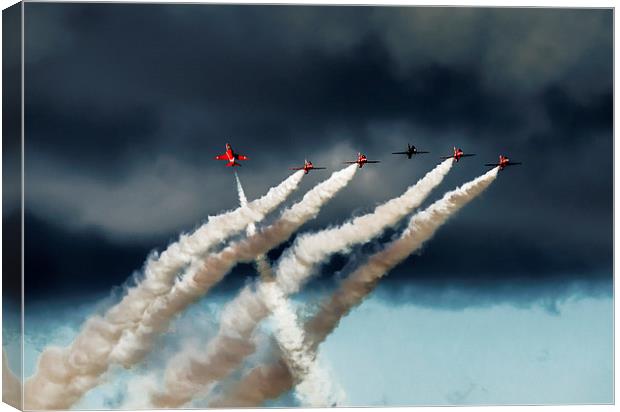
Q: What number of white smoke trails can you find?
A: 5